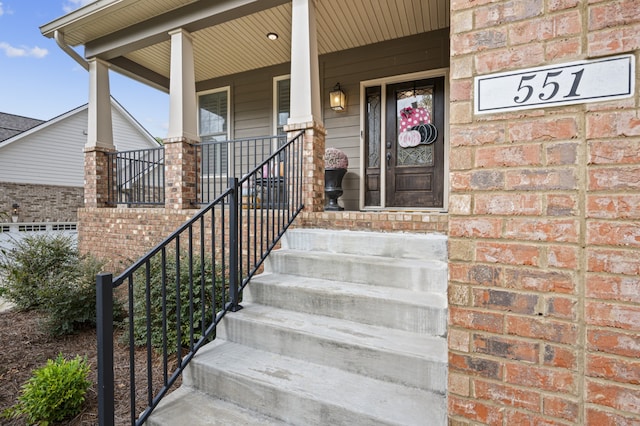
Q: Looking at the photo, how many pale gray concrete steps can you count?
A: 6